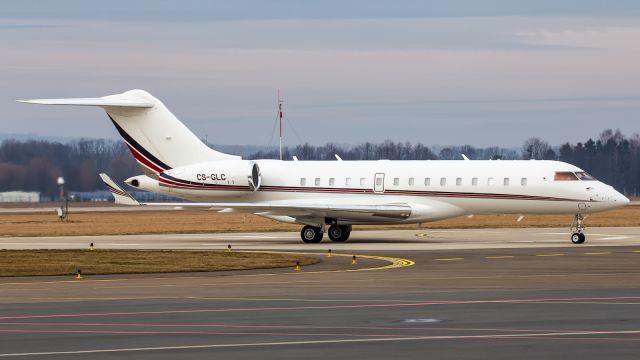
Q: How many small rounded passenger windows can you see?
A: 15